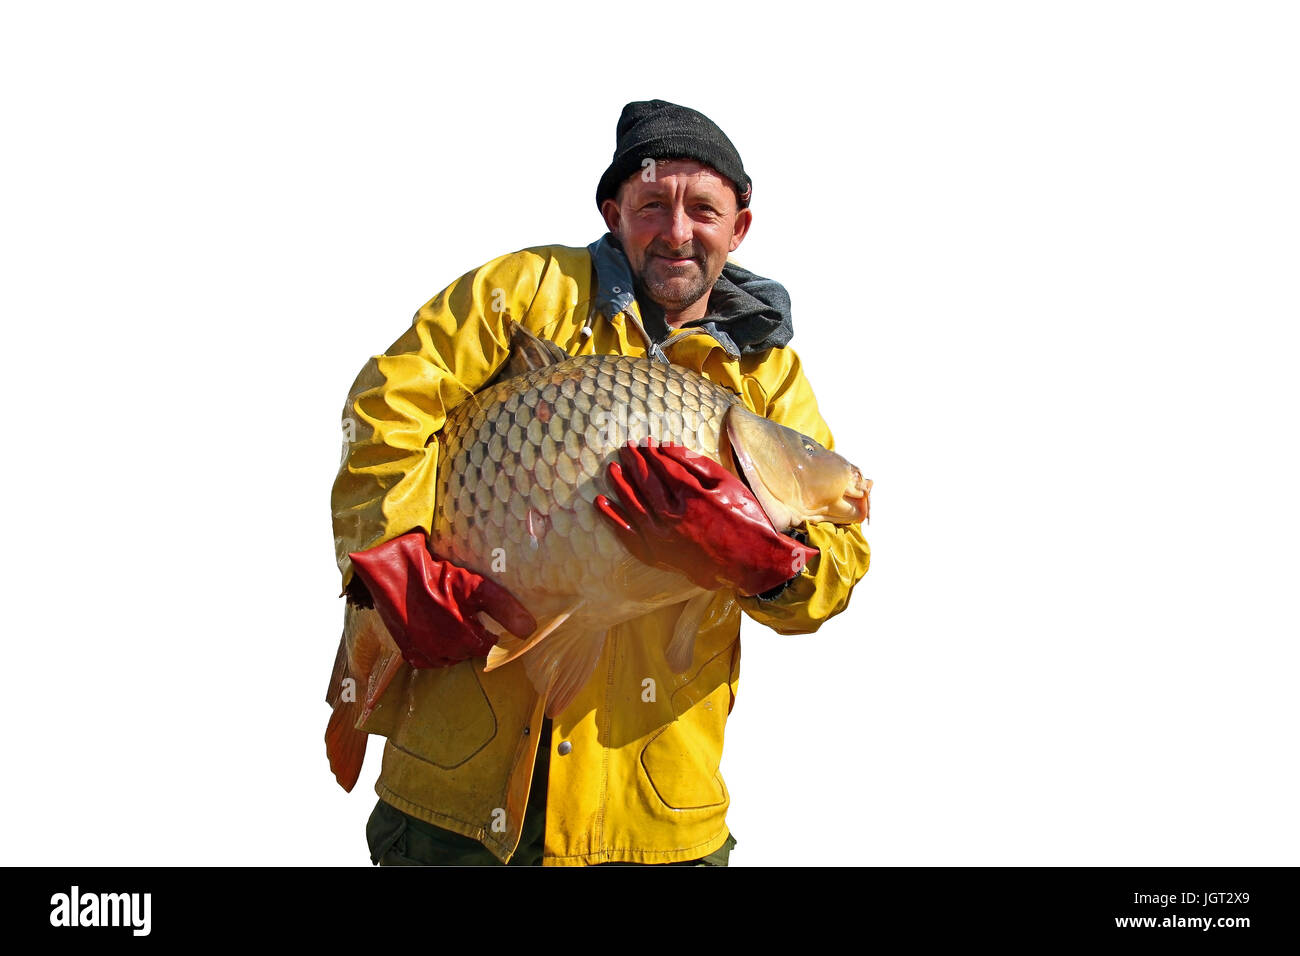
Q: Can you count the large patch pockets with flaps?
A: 2